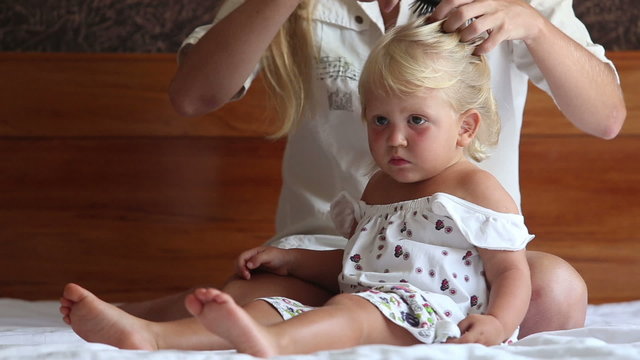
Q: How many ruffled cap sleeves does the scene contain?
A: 2